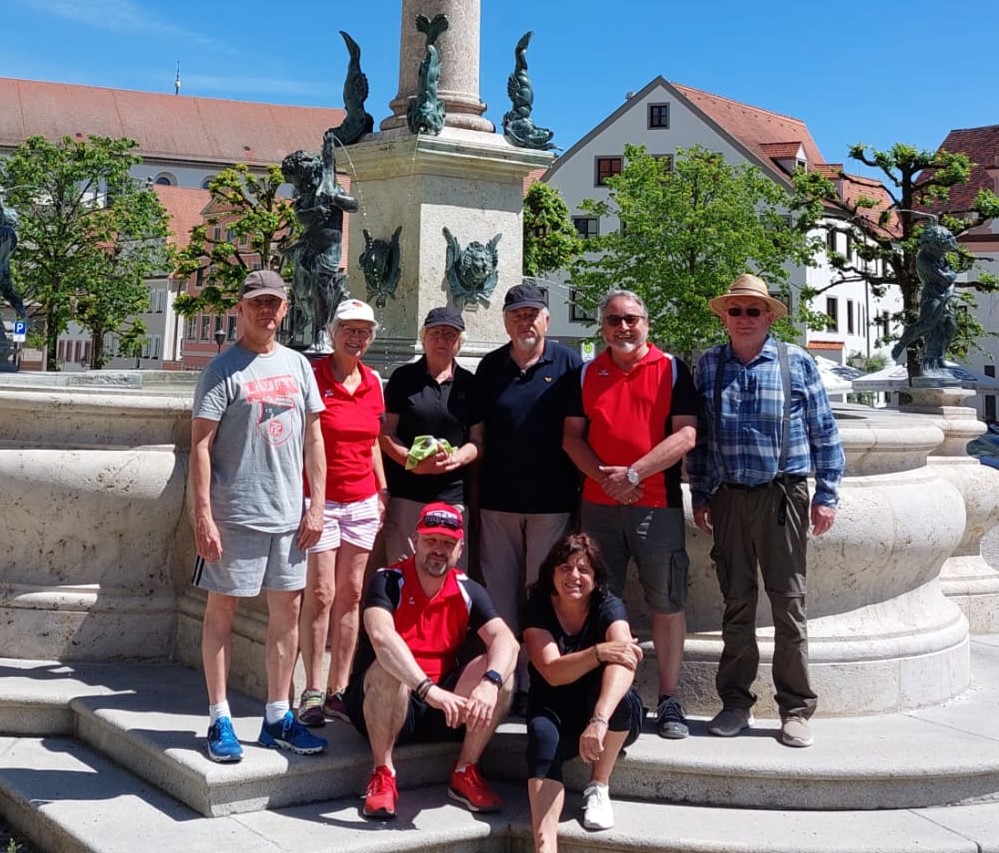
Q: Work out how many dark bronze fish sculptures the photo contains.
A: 3